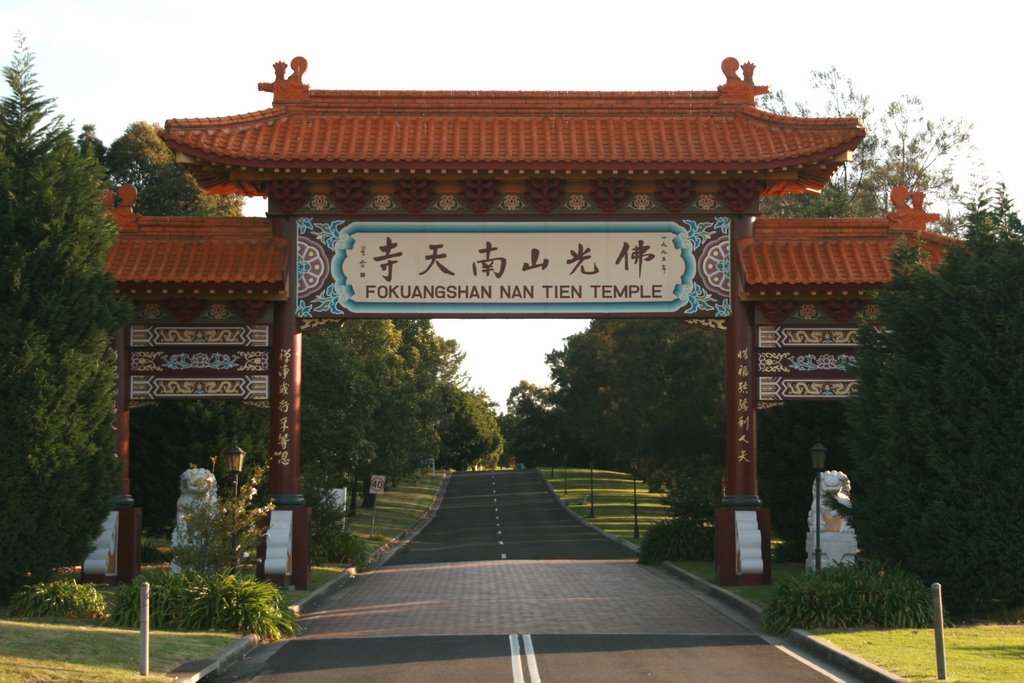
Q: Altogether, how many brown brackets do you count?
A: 12